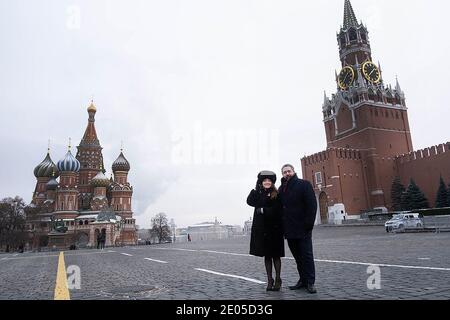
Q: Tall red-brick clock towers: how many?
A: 1